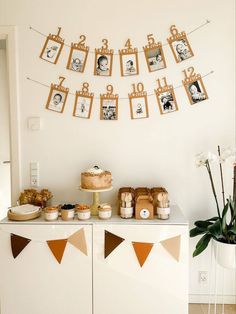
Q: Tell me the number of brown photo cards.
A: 12